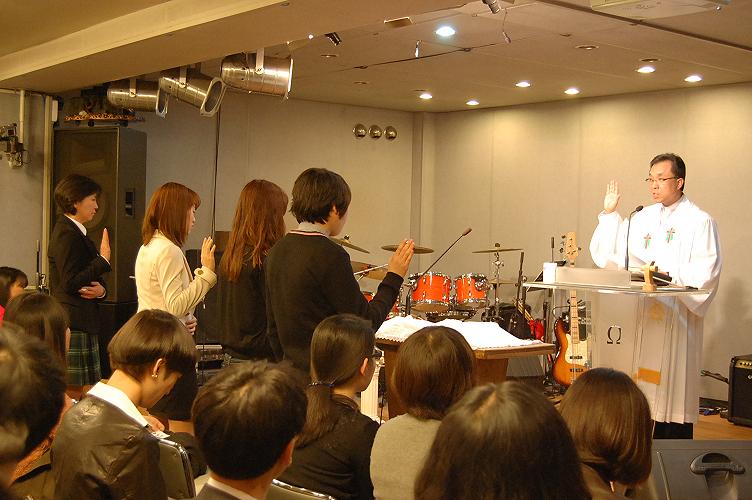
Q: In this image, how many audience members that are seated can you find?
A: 9